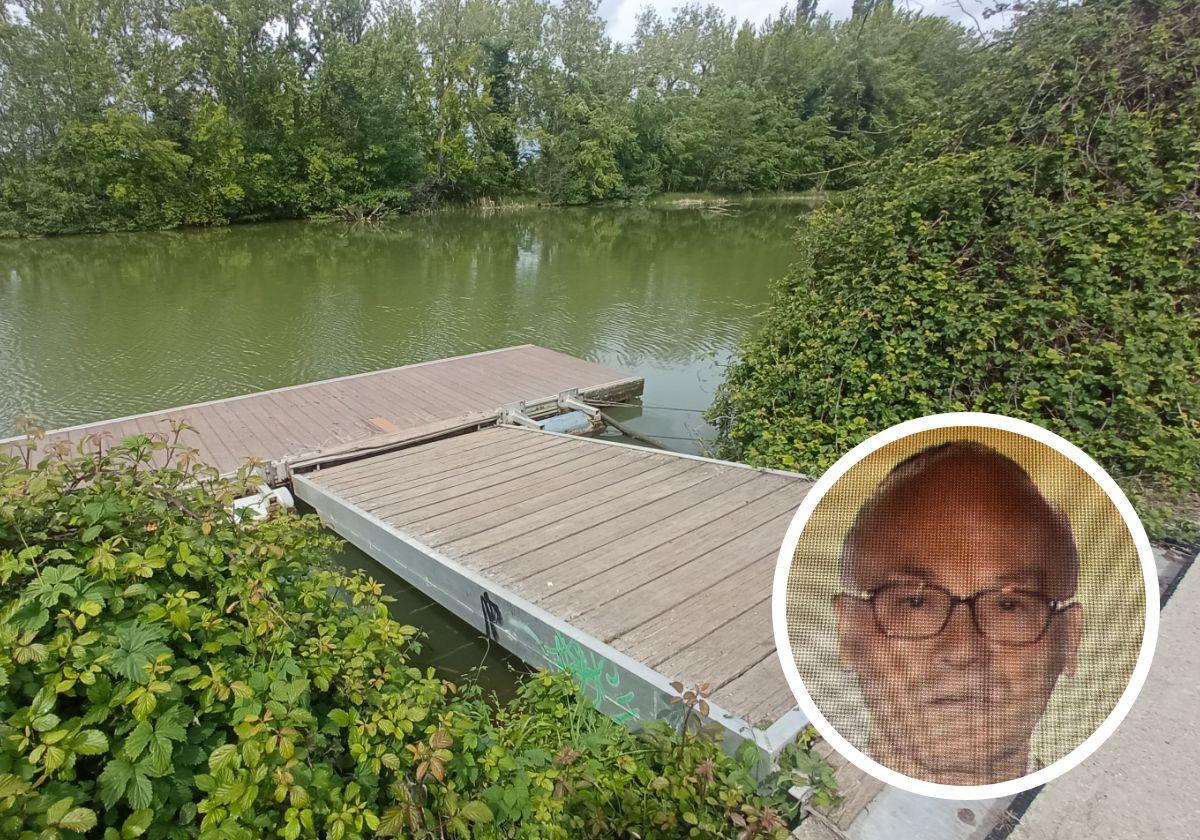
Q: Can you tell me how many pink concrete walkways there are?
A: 0